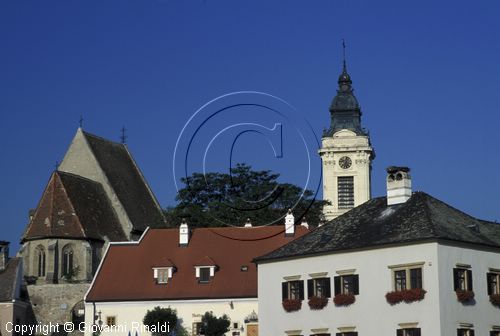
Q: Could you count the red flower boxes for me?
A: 6